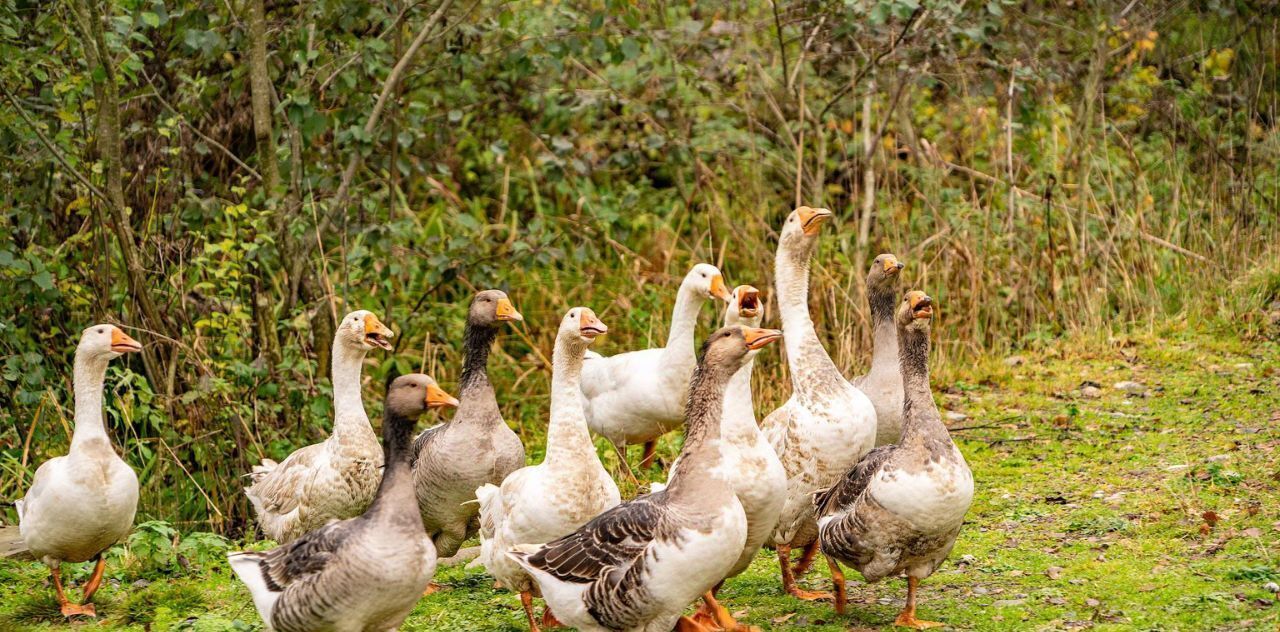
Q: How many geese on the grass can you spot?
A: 11